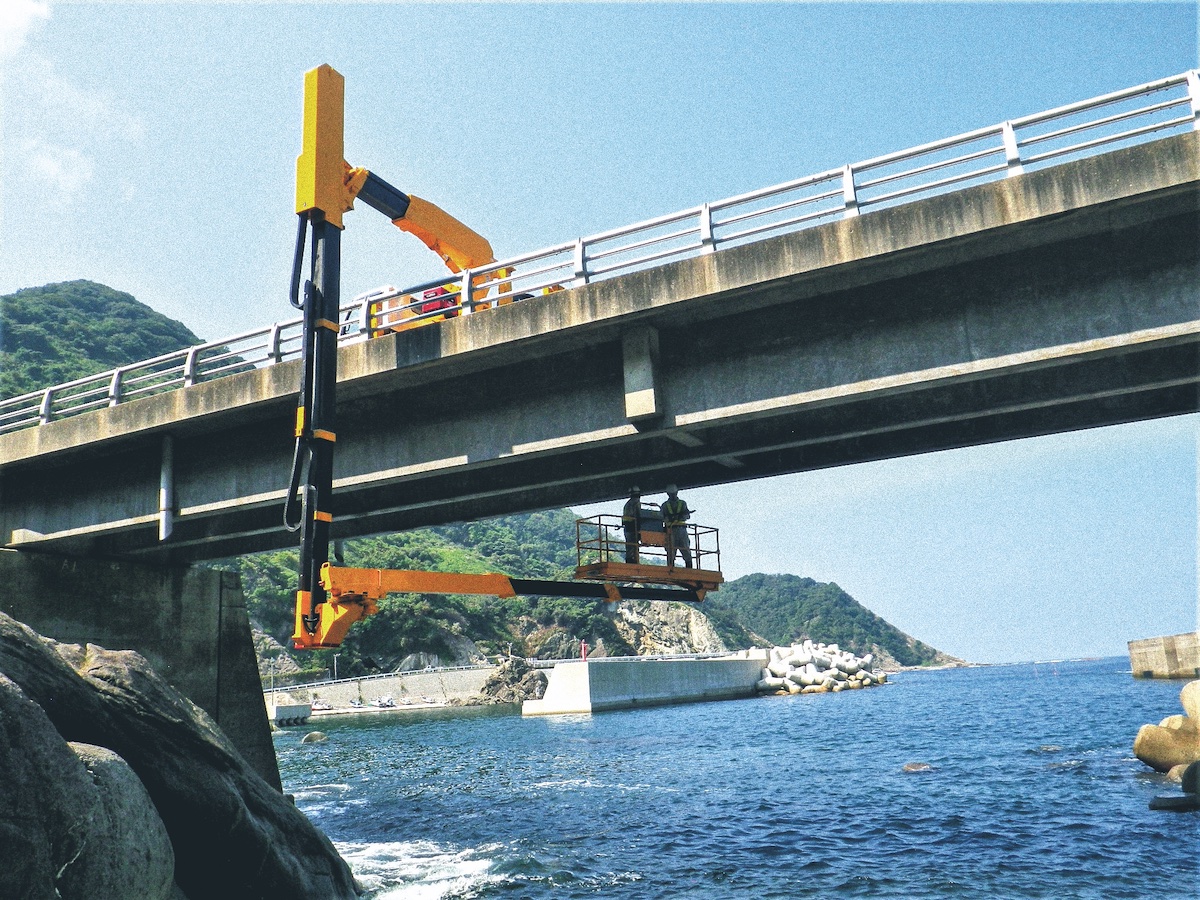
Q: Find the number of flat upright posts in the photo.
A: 11